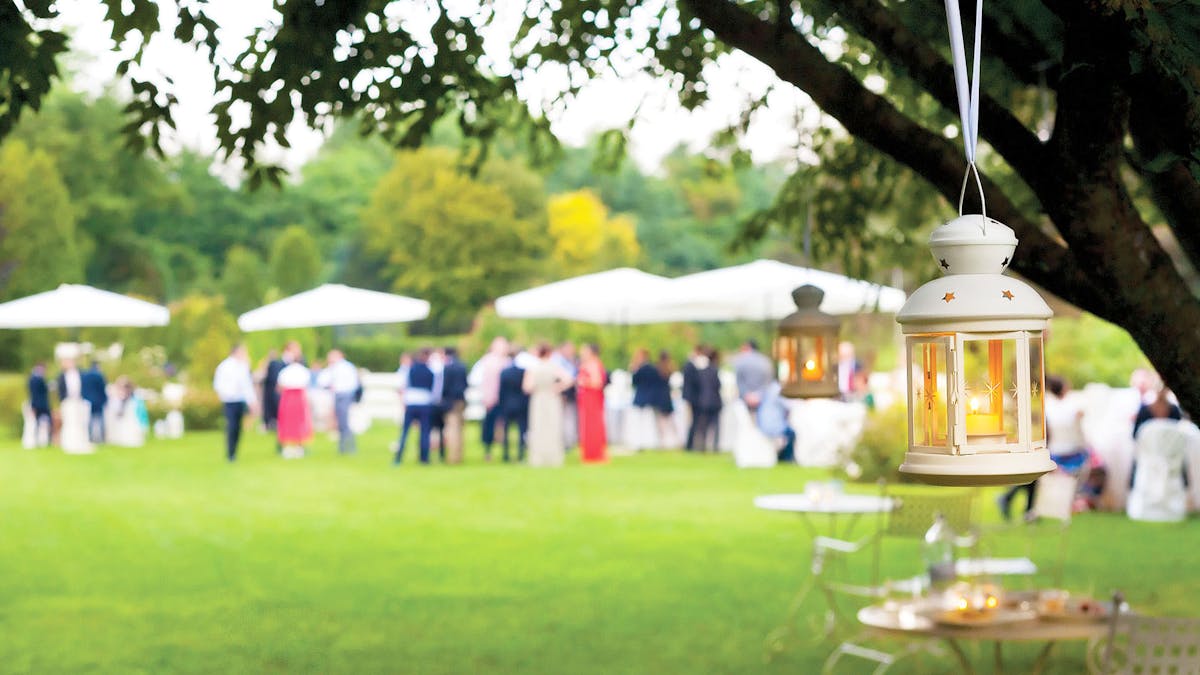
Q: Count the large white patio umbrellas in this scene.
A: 4